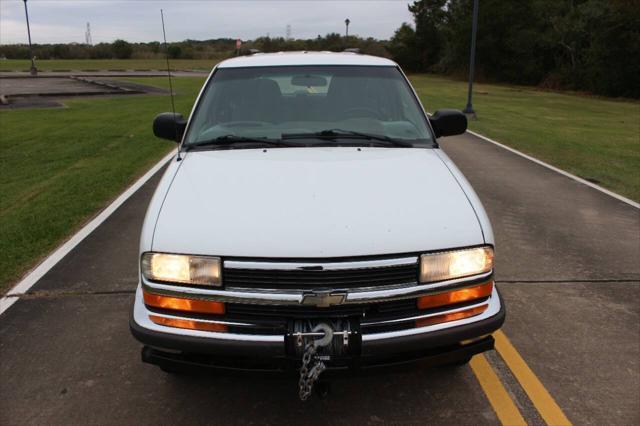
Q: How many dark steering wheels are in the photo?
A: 1